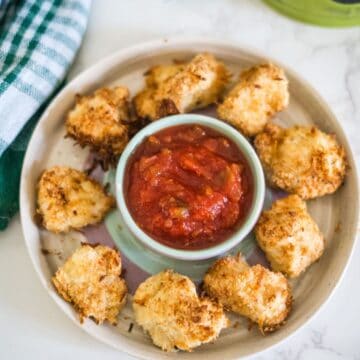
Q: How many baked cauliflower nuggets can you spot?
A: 9